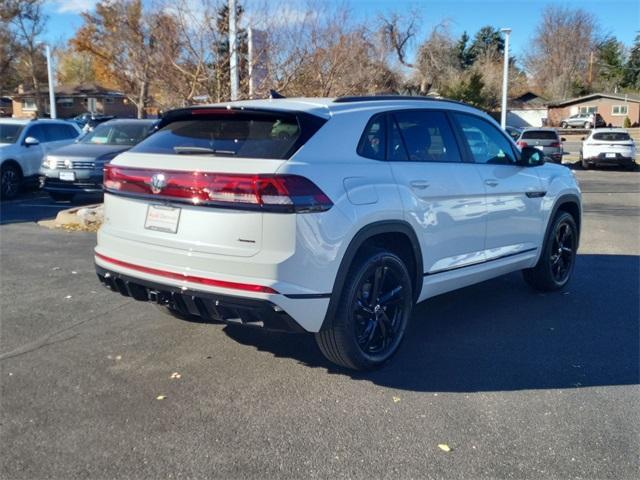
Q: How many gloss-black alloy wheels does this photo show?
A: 2